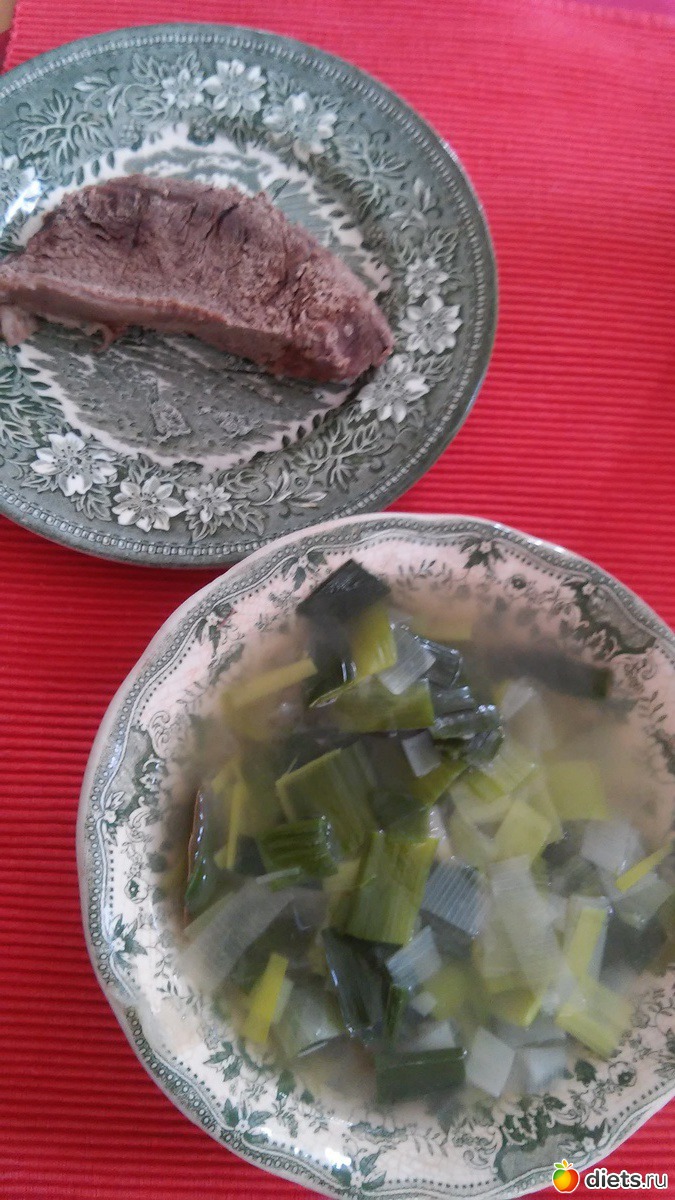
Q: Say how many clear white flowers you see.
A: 9